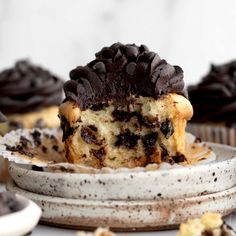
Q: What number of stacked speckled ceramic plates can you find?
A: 2